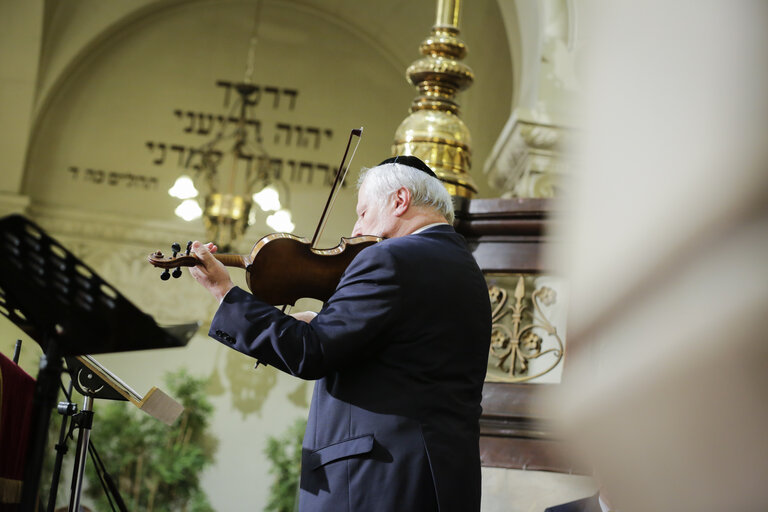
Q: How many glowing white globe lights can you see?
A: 4